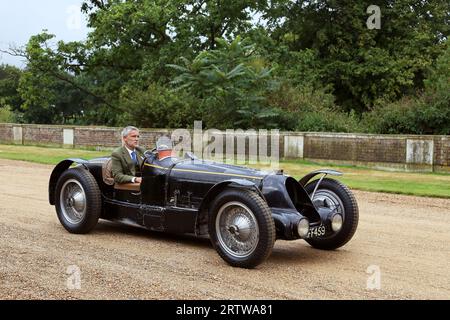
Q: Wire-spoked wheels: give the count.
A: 3